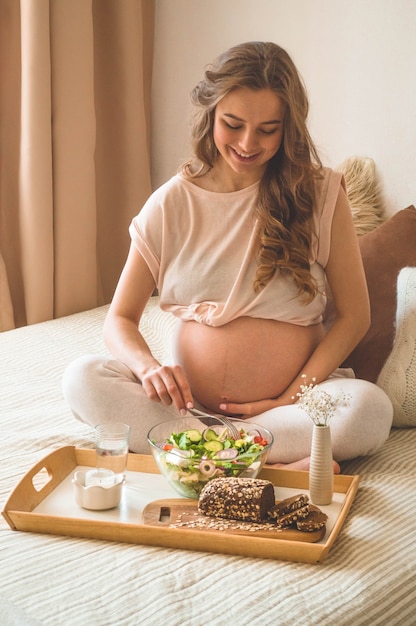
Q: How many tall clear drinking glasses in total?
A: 1